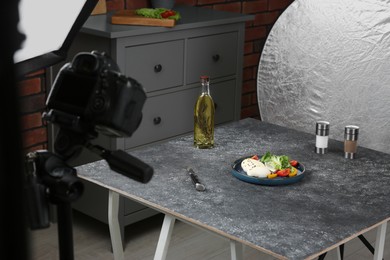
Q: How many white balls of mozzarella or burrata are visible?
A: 2